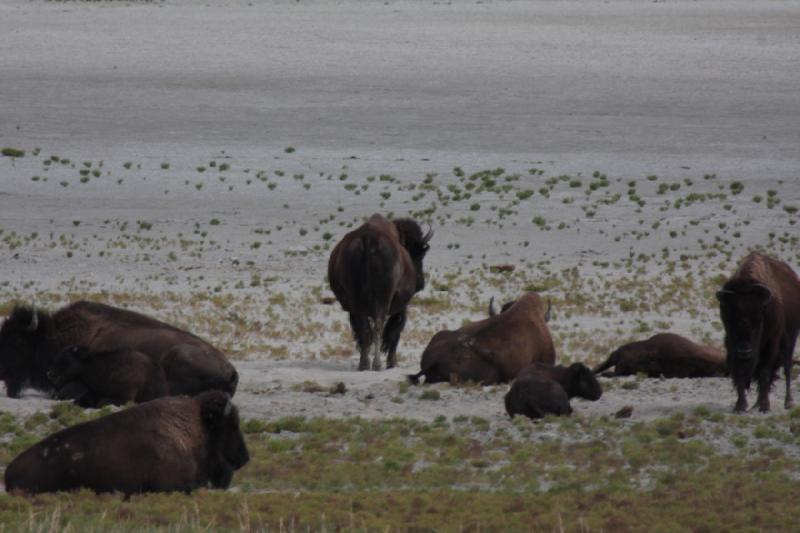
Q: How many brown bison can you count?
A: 8